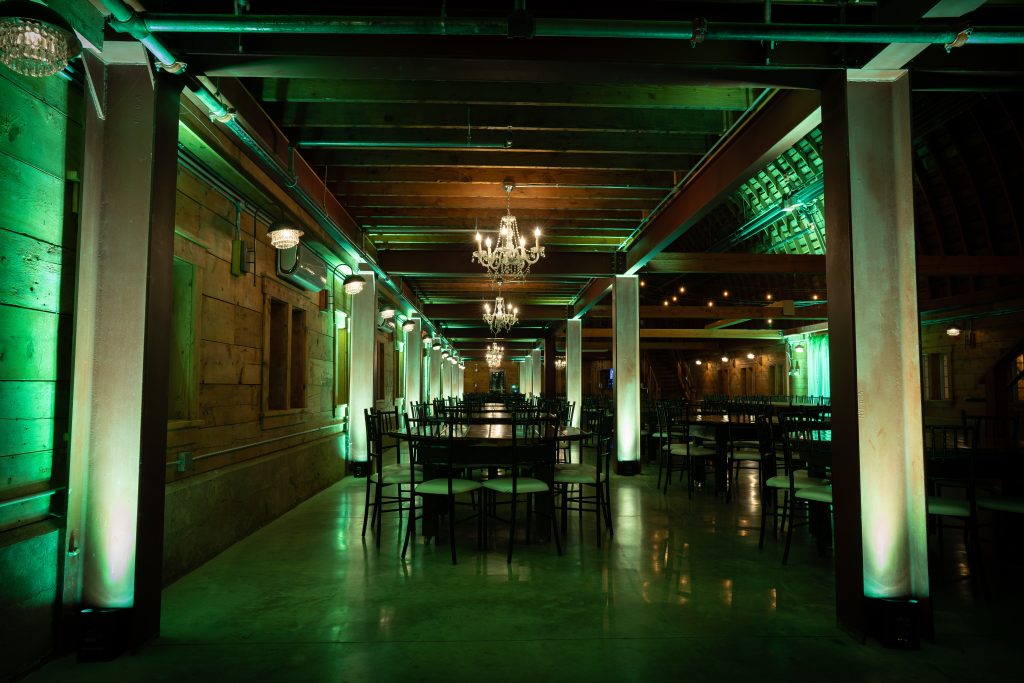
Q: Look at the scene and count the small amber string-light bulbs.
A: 9